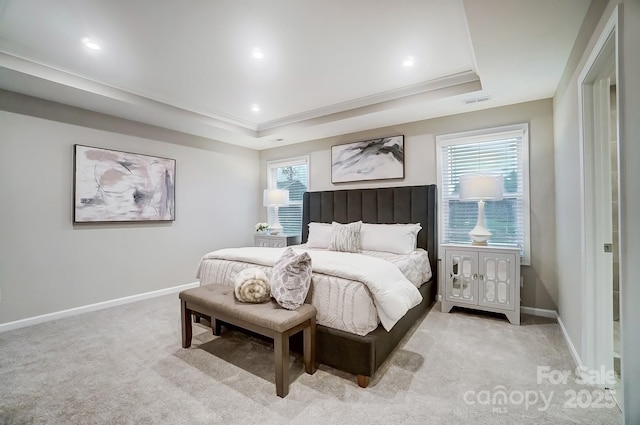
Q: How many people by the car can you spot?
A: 0